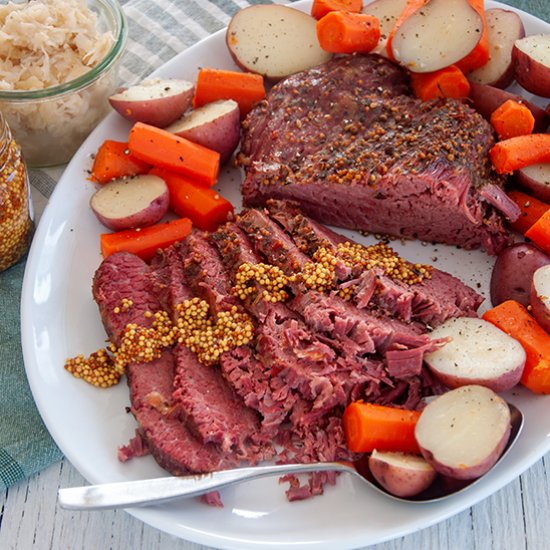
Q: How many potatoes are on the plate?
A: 15